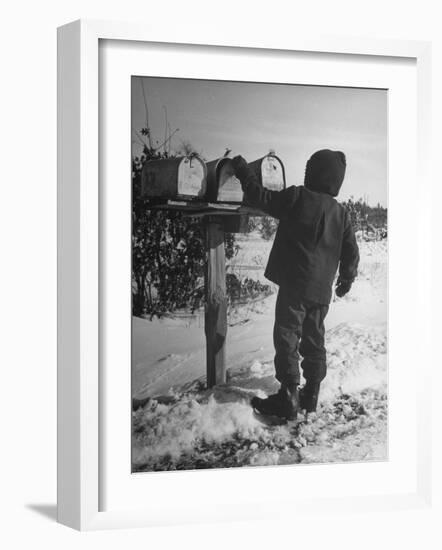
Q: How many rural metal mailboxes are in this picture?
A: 3